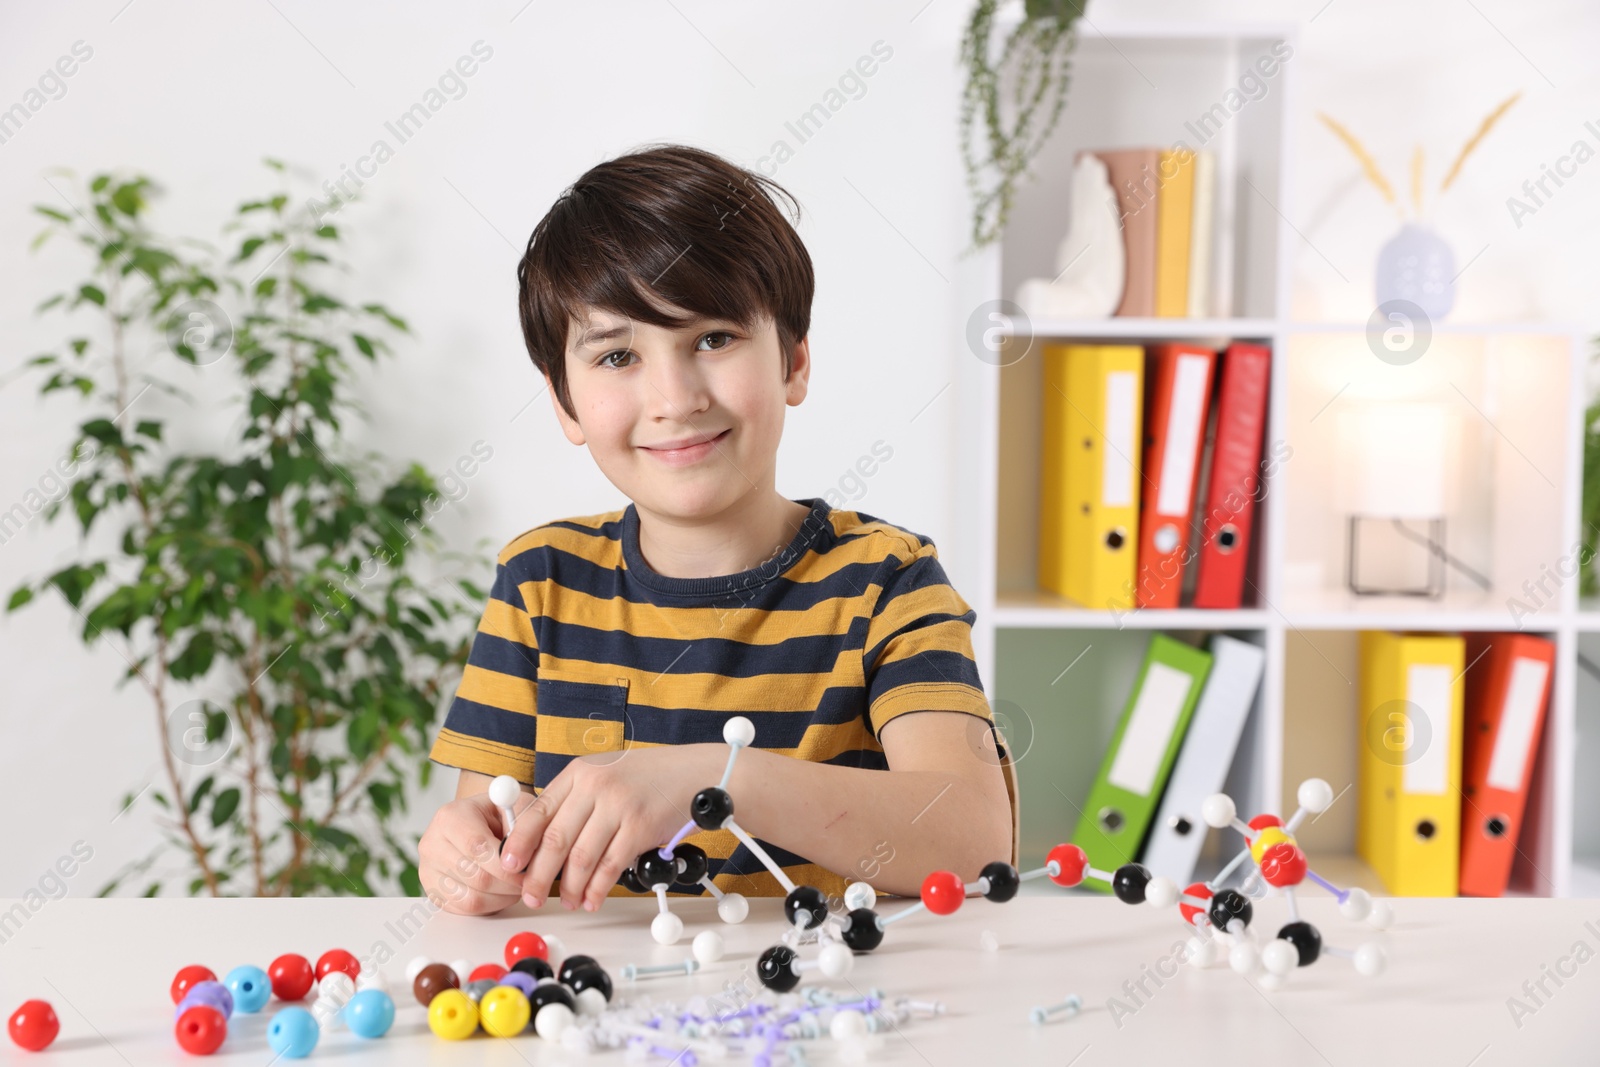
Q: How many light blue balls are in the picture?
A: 3